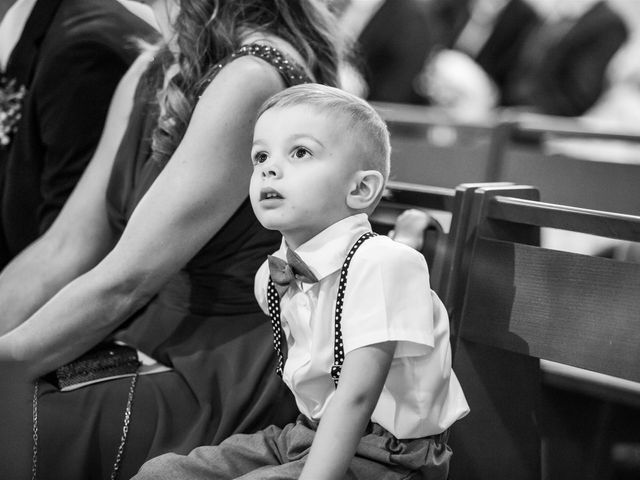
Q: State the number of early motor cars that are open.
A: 0